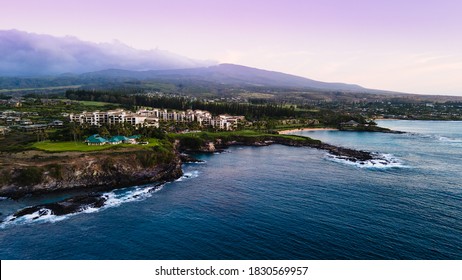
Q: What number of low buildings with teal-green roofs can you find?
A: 3